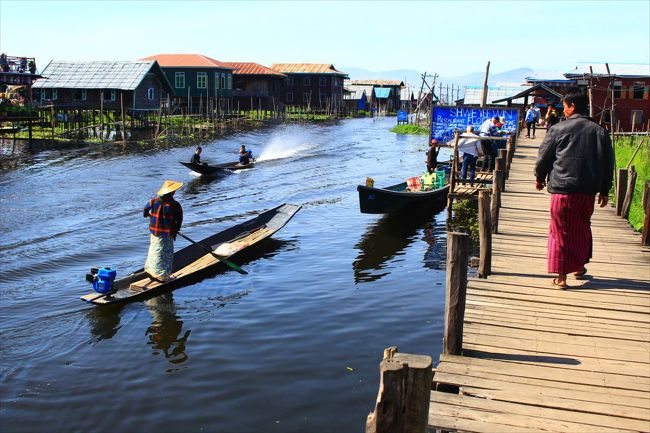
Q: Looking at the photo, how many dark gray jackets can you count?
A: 1